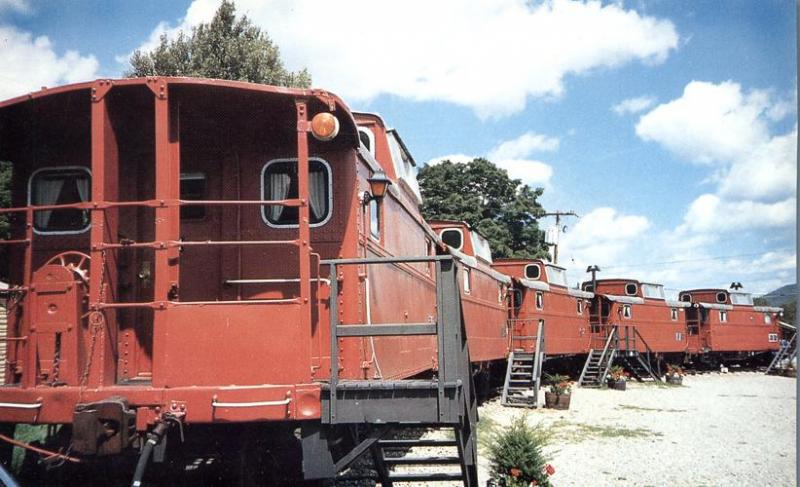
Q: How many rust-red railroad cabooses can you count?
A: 5